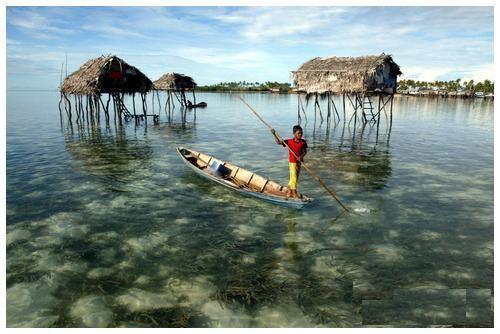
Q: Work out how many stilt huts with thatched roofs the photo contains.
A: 3